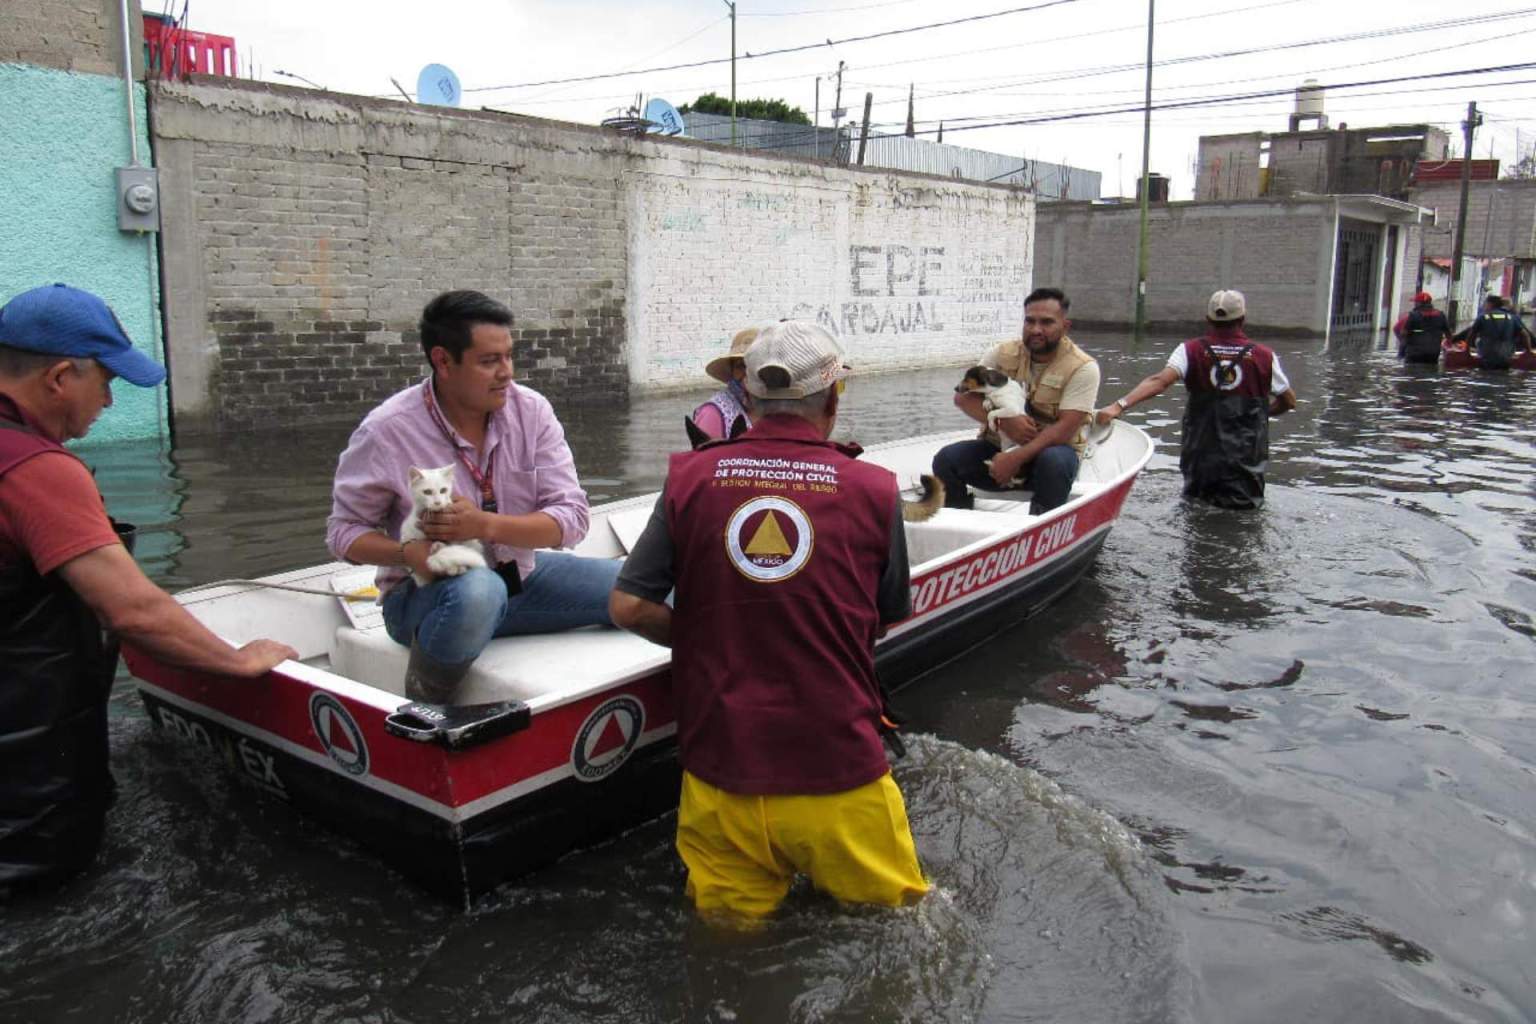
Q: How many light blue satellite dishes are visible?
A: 2